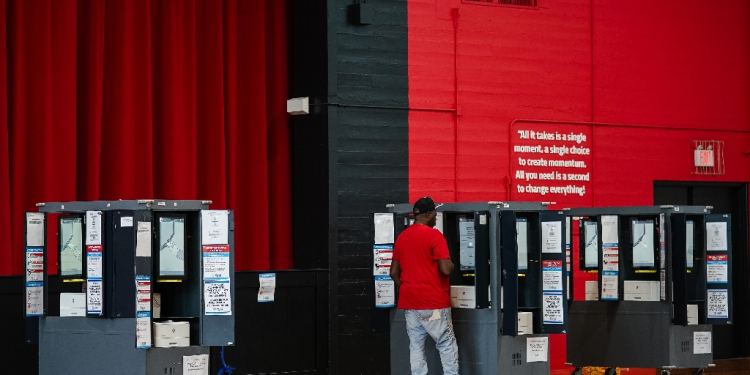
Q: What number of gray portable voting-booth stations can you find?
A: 3